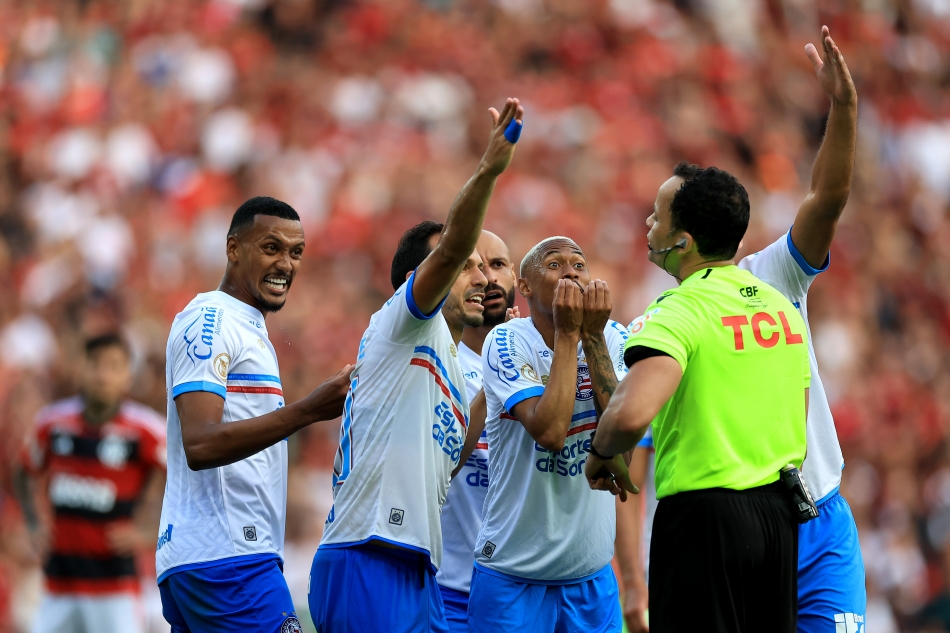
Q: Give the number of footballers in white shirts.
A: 5